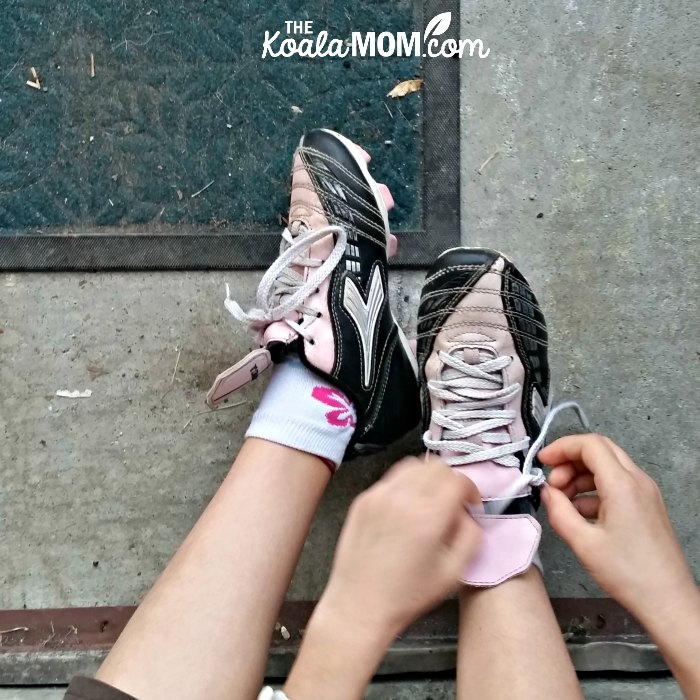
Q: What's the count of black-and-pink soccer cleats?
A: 2